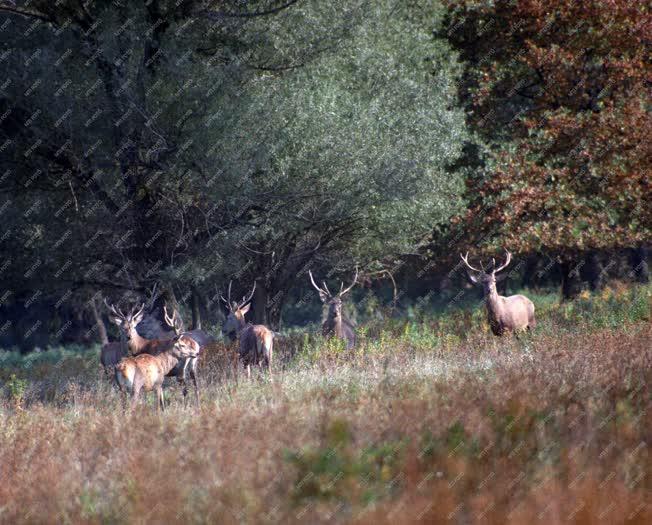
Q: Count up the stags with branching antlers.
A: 5